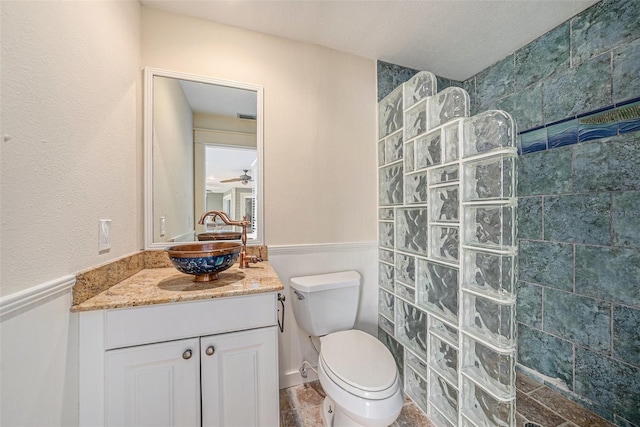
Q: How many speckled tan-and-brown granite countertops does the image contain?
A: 1